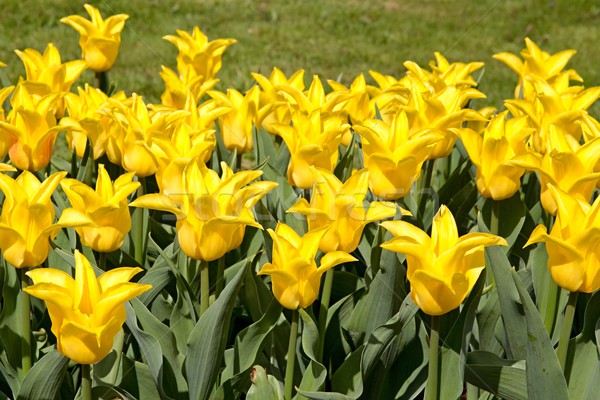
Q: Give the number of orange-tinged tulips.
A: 1